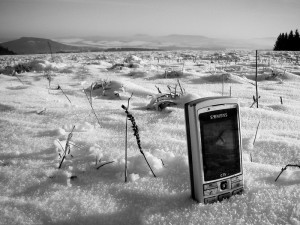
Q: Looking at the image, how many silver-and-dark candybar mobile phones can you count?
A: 1